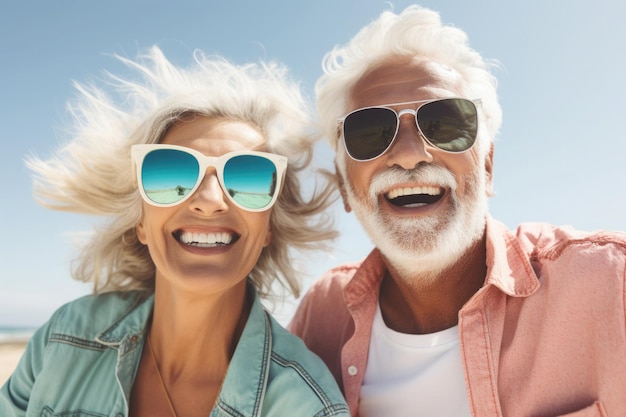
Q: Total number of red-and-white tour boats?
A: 0